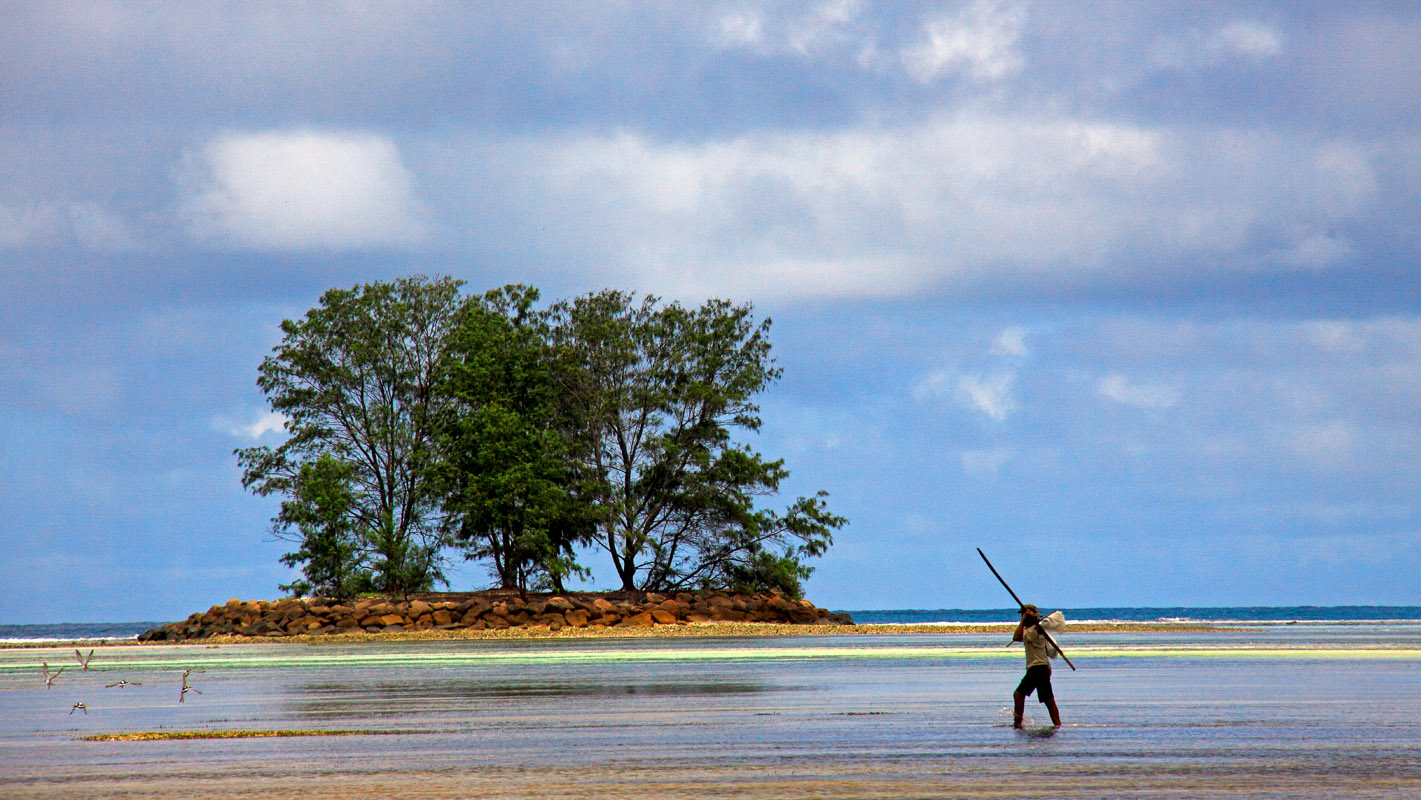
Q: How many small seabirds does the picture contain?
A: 6